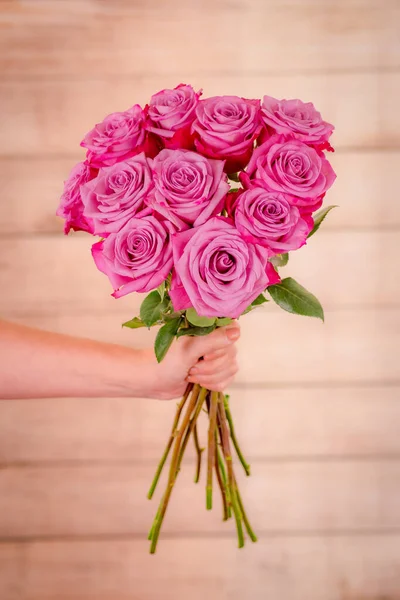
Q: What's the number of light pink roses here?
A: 11